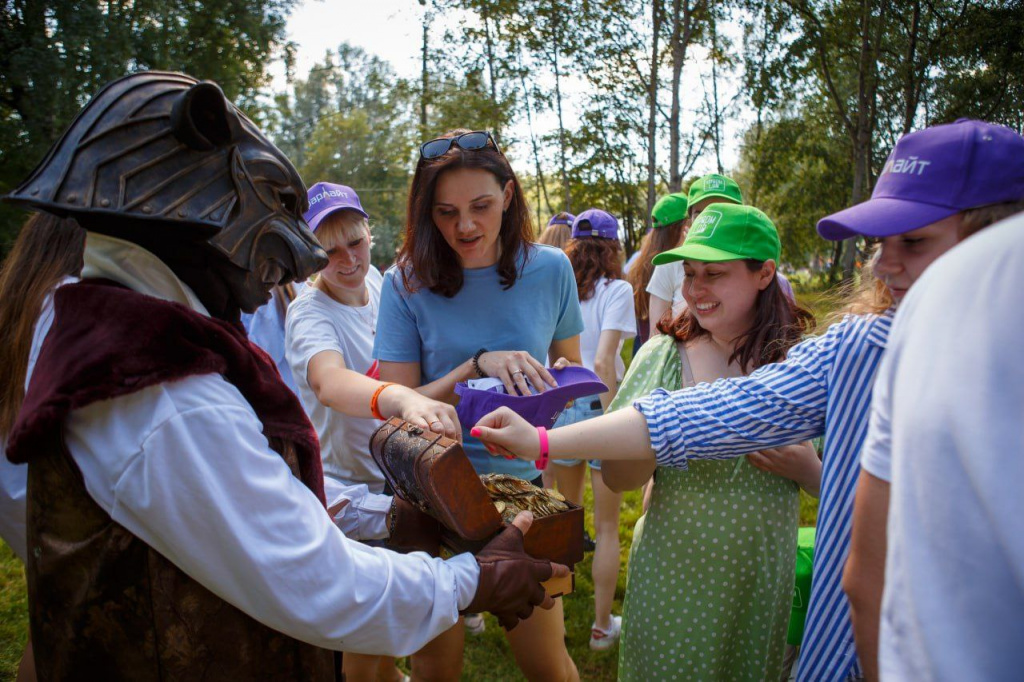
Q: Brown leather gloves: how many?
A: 2